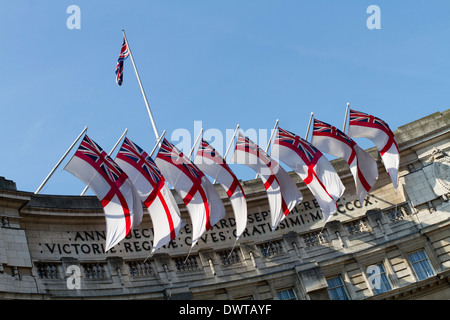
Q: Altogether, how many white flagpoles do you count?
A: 9